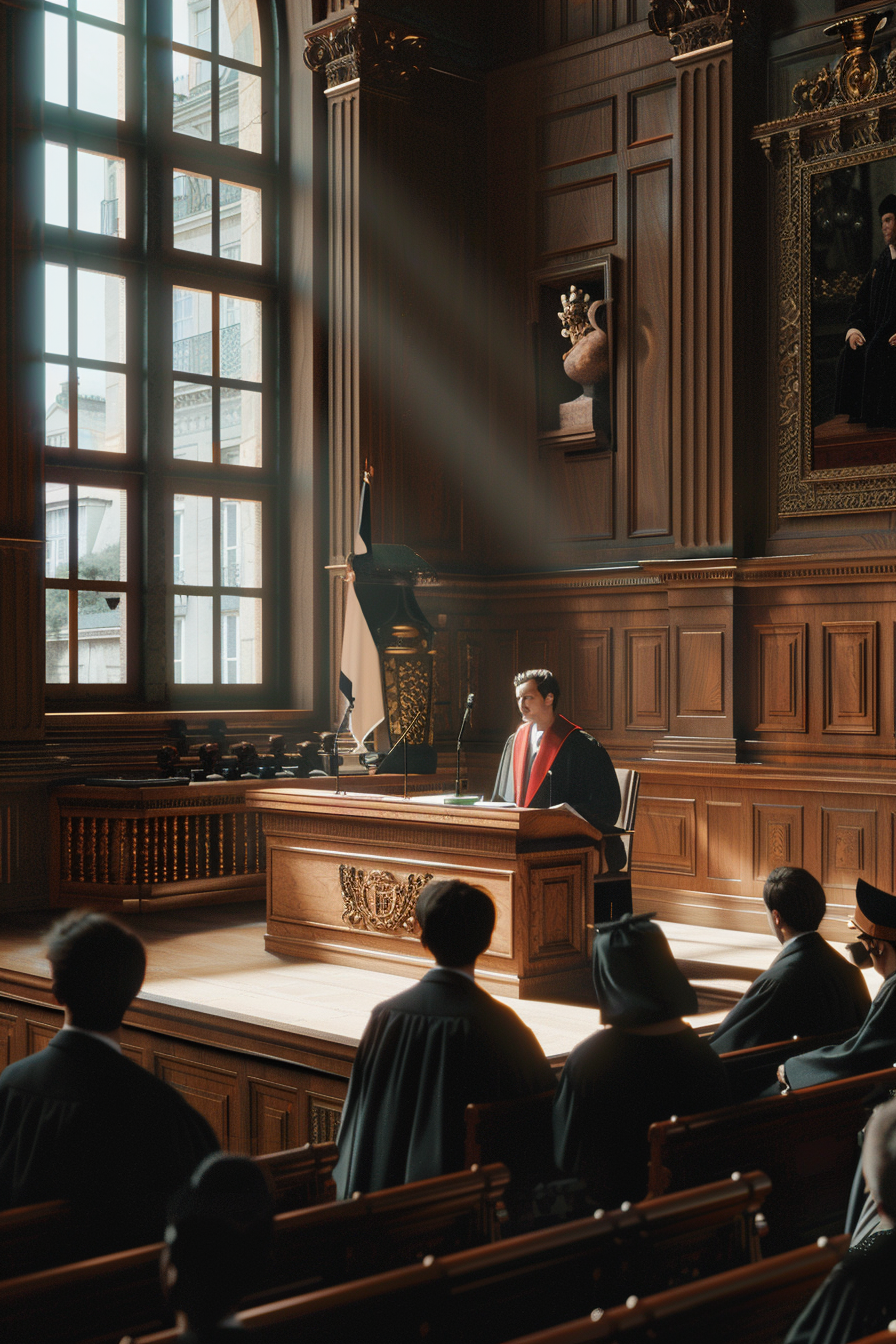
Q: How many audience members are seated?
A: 7